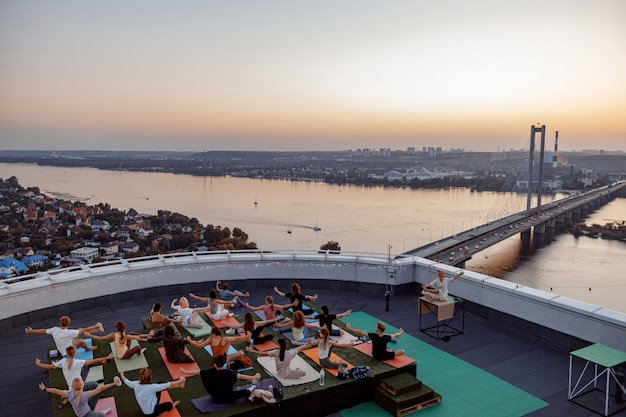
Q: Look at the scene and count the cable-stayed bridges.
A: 1